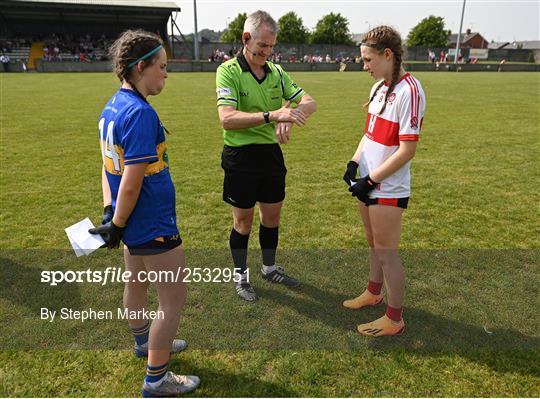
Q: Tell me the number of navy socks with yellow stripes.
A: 2